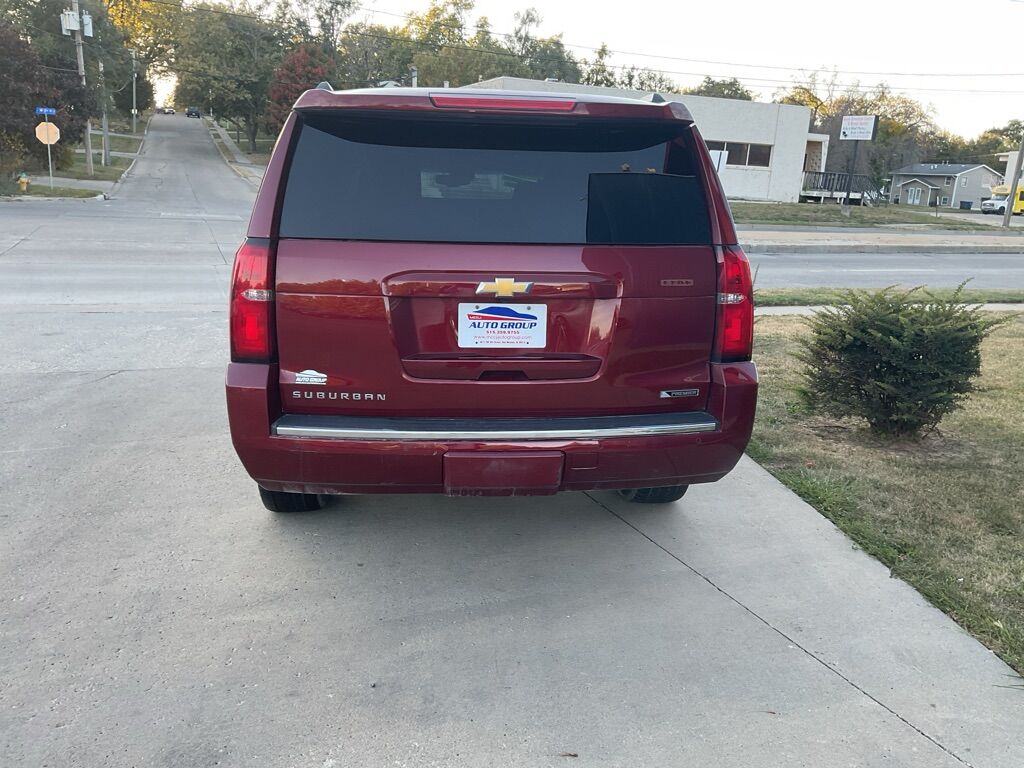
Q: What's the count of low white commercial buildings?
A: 1